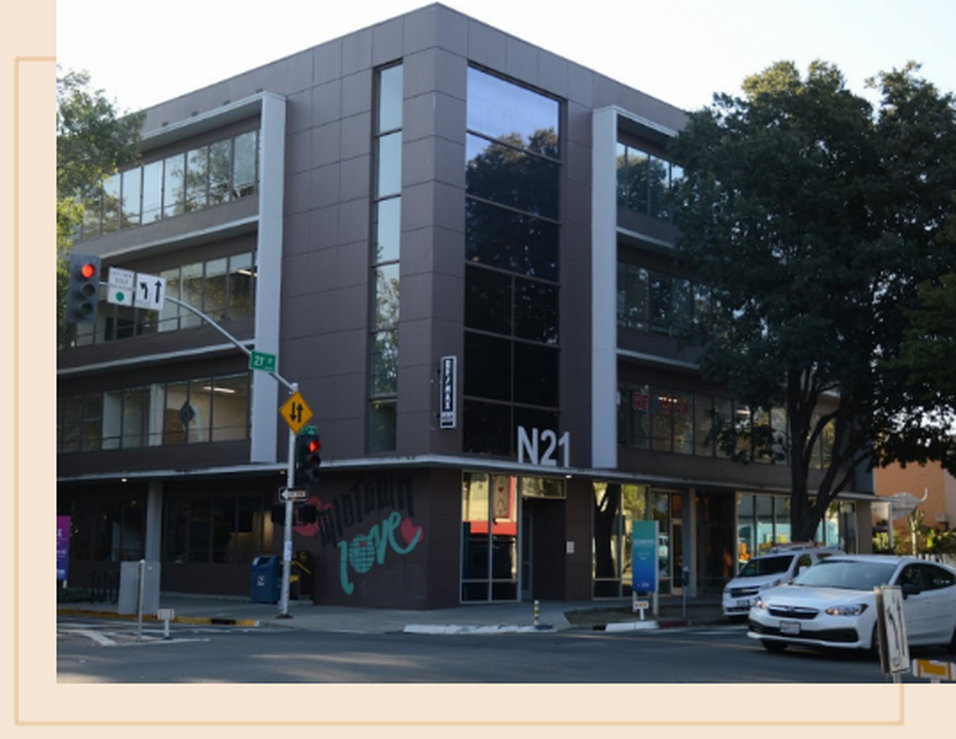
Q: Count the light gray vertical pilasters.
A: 2